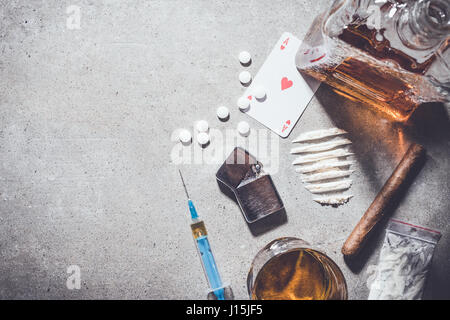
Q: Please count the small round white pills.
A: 9